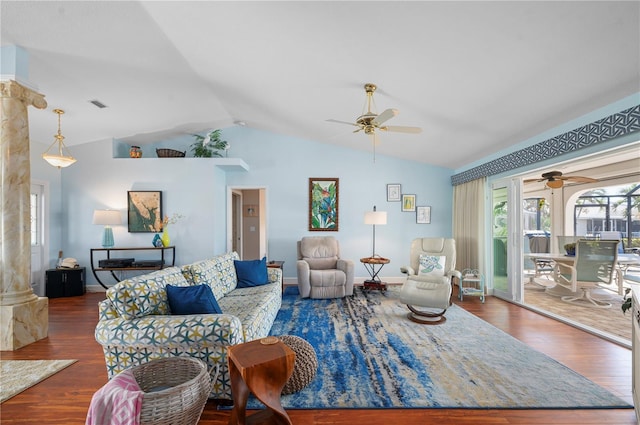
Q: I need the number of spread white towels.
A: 0